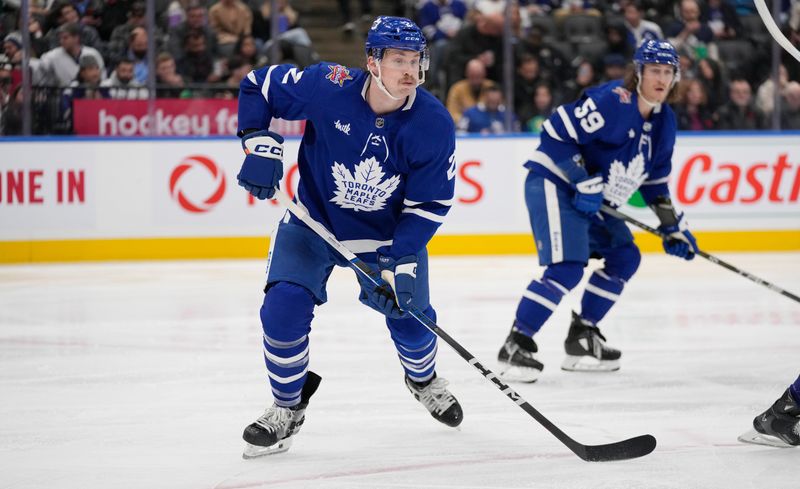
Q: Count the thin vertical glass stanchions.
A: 5